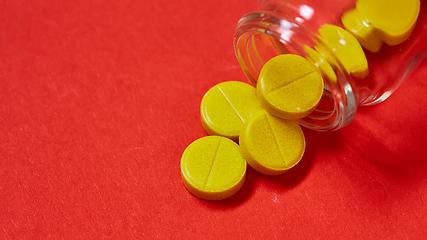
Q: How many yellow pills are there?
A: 7